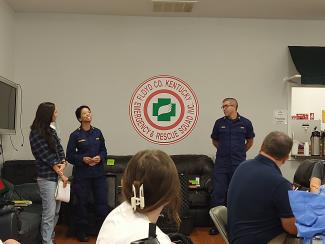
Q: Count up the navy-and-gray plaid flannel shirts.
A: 1